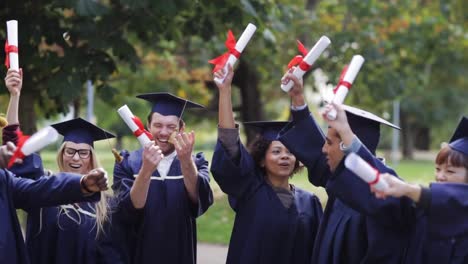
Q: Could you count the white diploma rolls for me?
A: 7